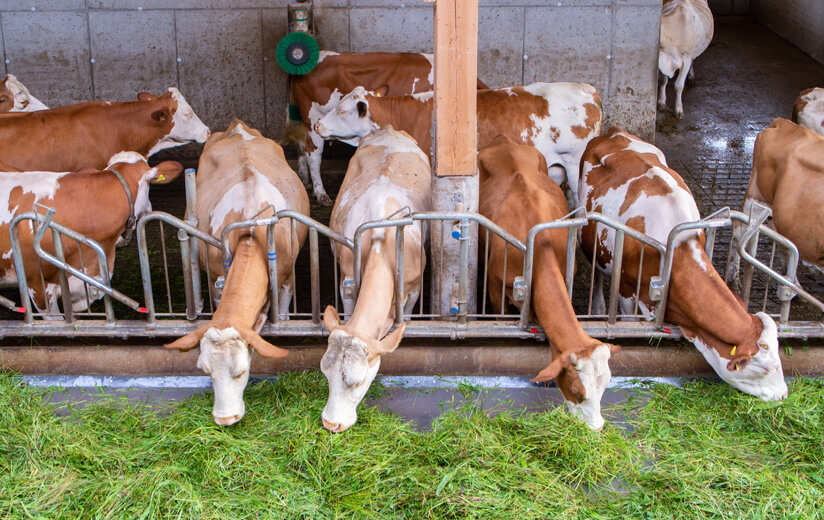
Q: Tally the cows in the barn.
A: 12